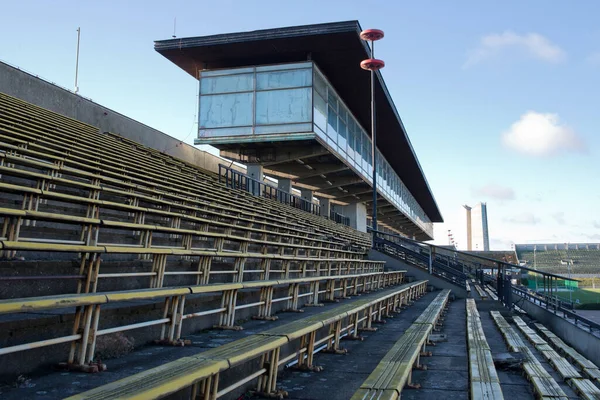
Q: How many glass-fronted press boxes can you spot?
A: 1